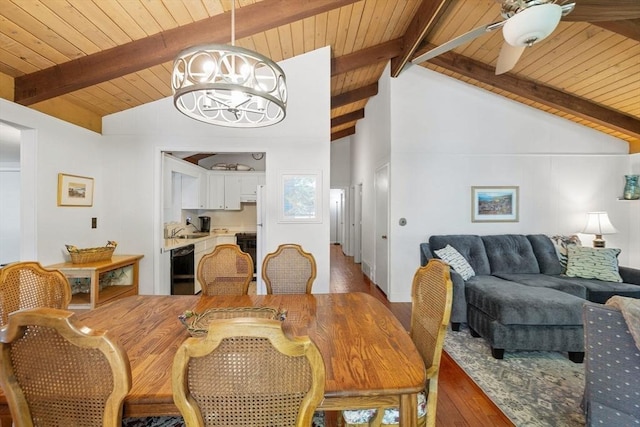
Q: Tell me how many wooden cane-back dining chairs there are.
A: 6